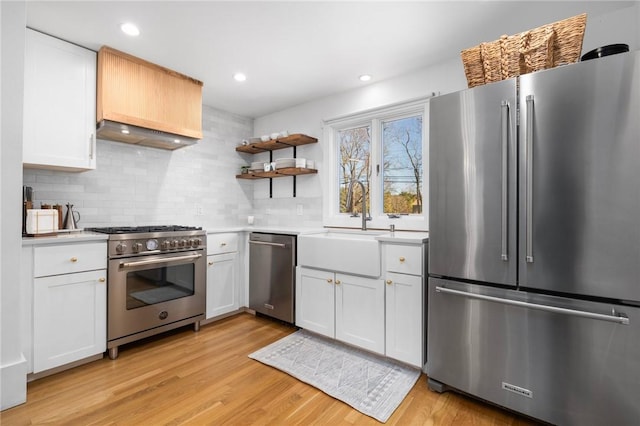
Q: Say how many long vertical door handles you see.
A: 2